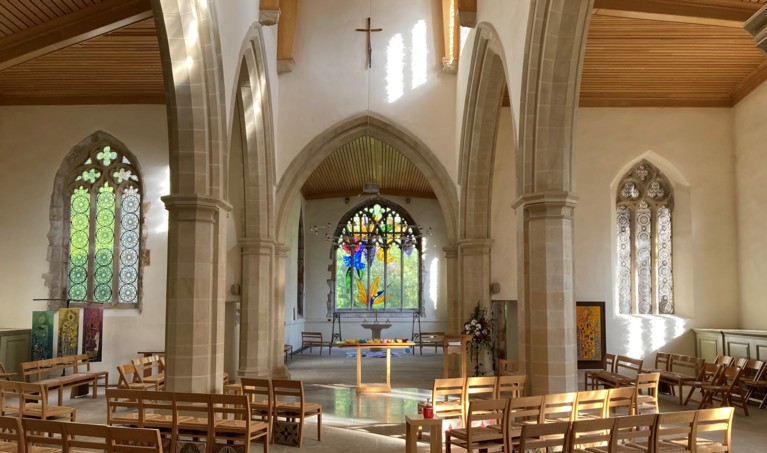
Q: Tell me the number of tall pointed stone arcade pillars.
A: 4